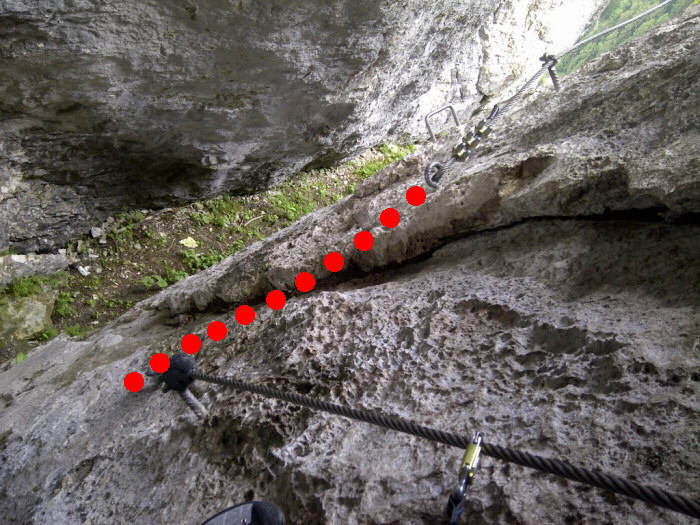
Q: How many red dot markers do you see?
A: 11